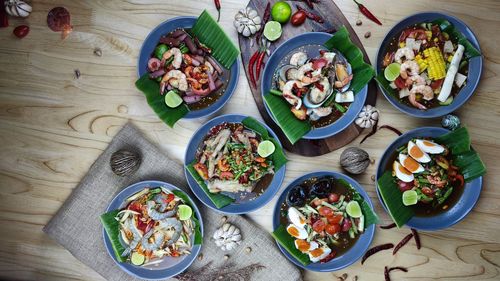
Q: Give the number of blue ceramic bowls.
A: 7